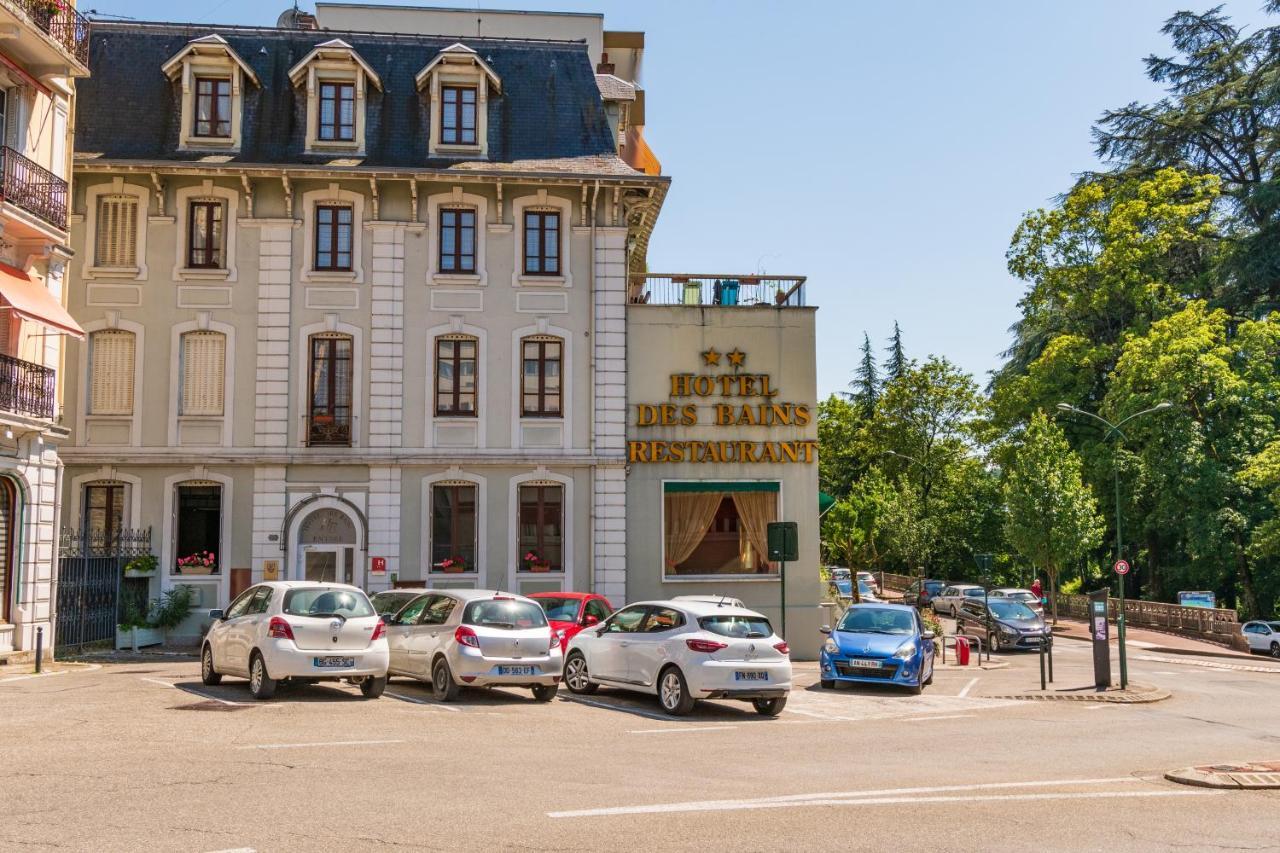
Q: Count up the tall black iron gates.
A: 1